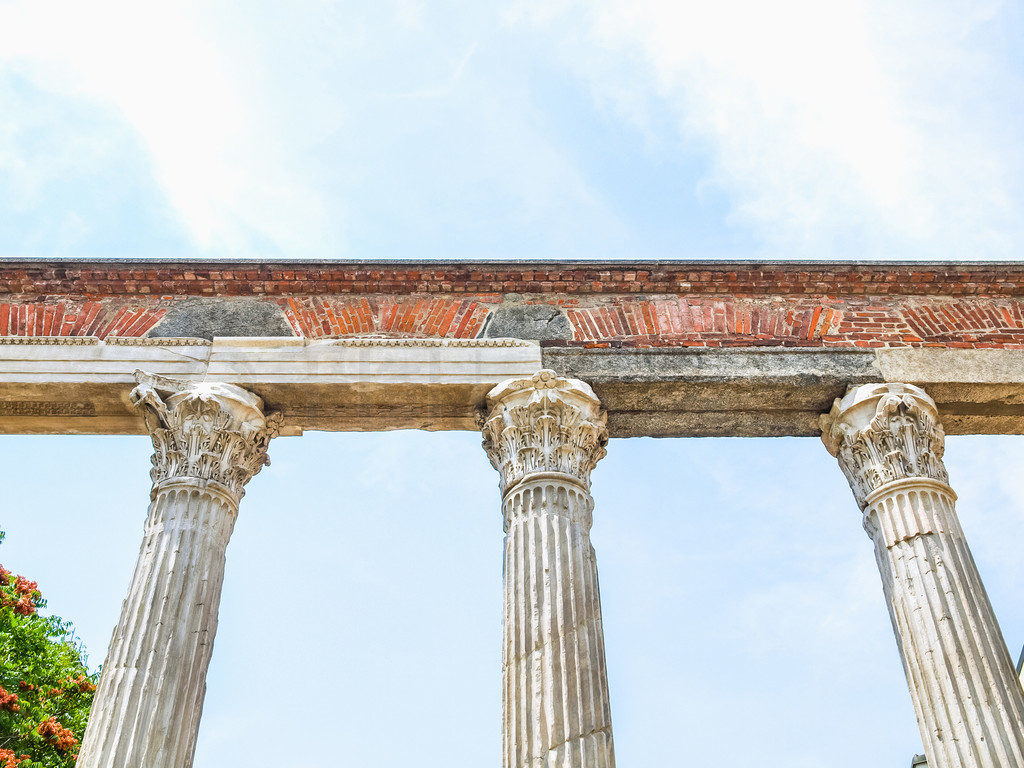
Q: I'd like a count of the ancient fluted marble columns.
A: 3